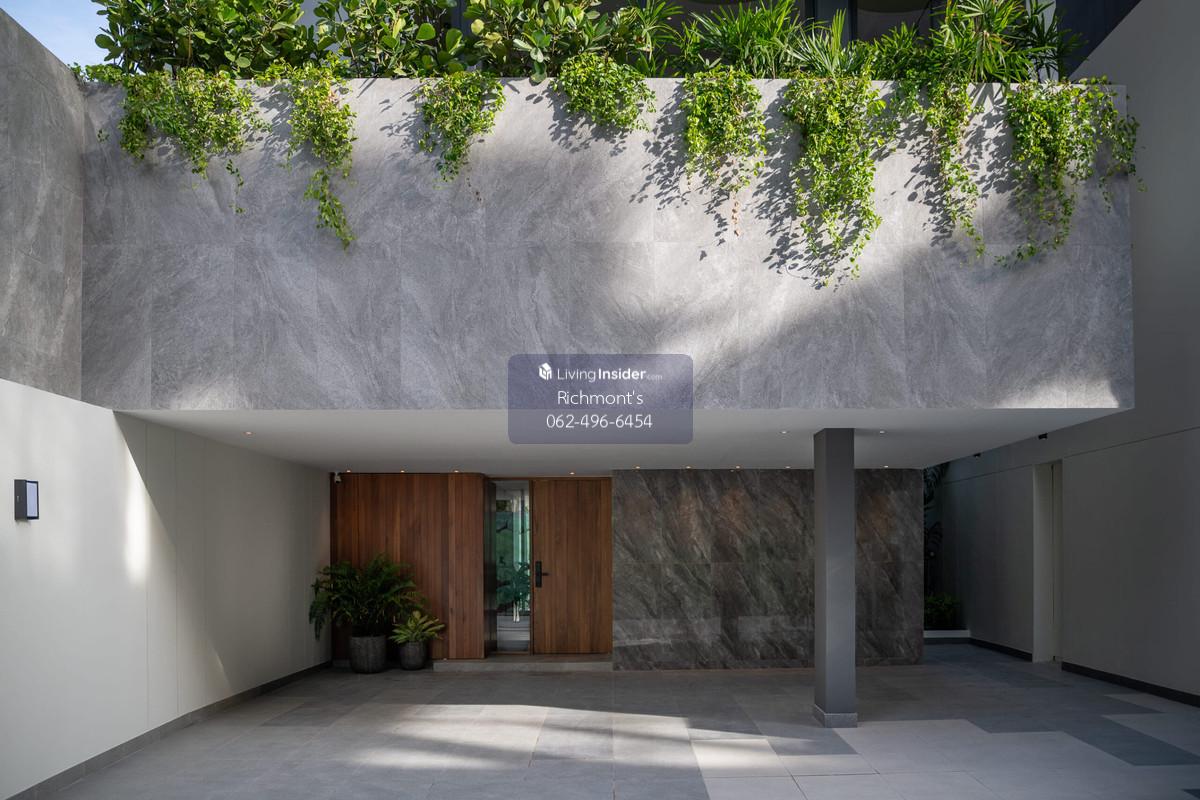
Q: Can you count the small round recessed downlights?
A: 12